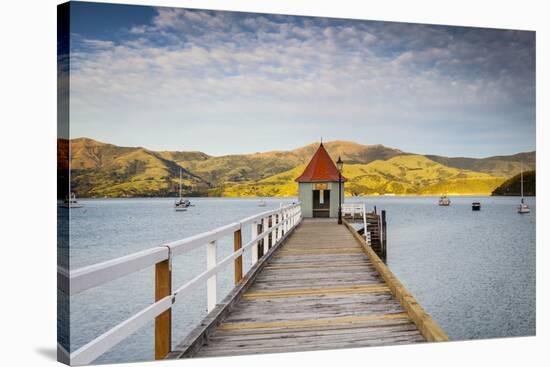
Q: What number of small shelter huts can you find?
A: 1